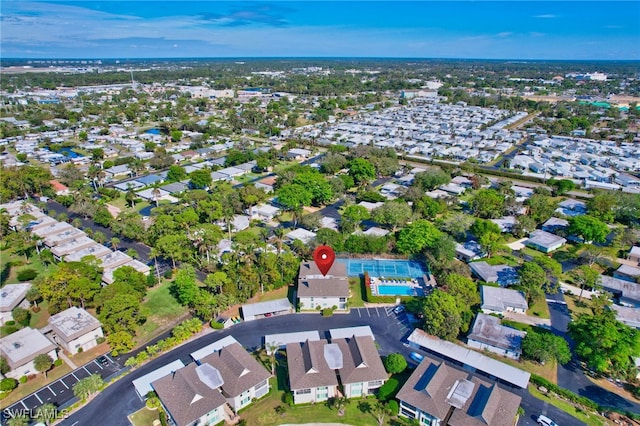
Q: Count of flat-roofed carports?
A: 6